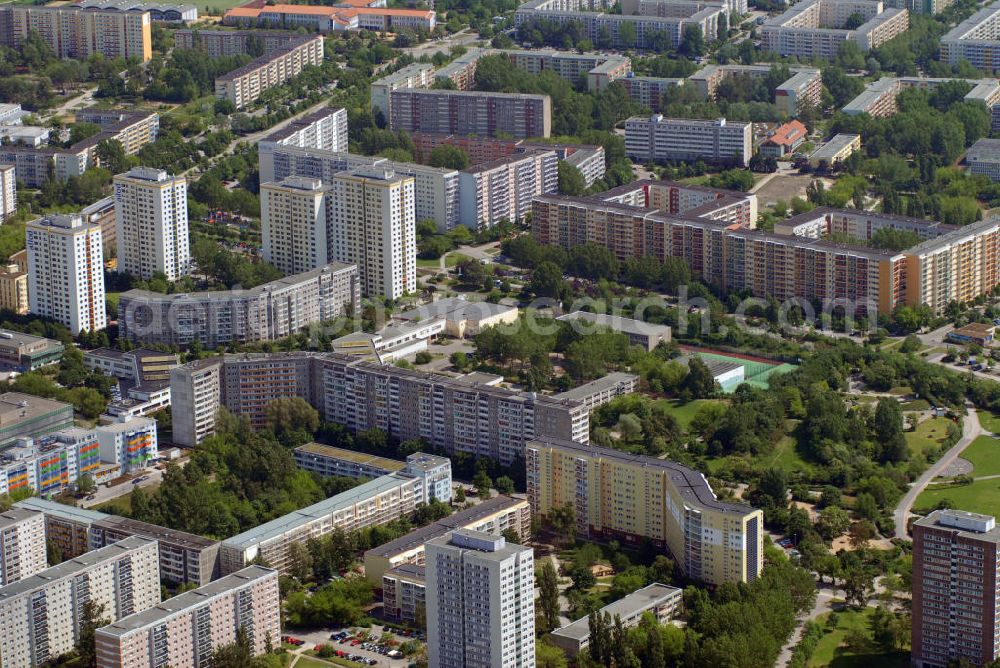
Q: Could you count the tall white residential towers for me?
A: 5